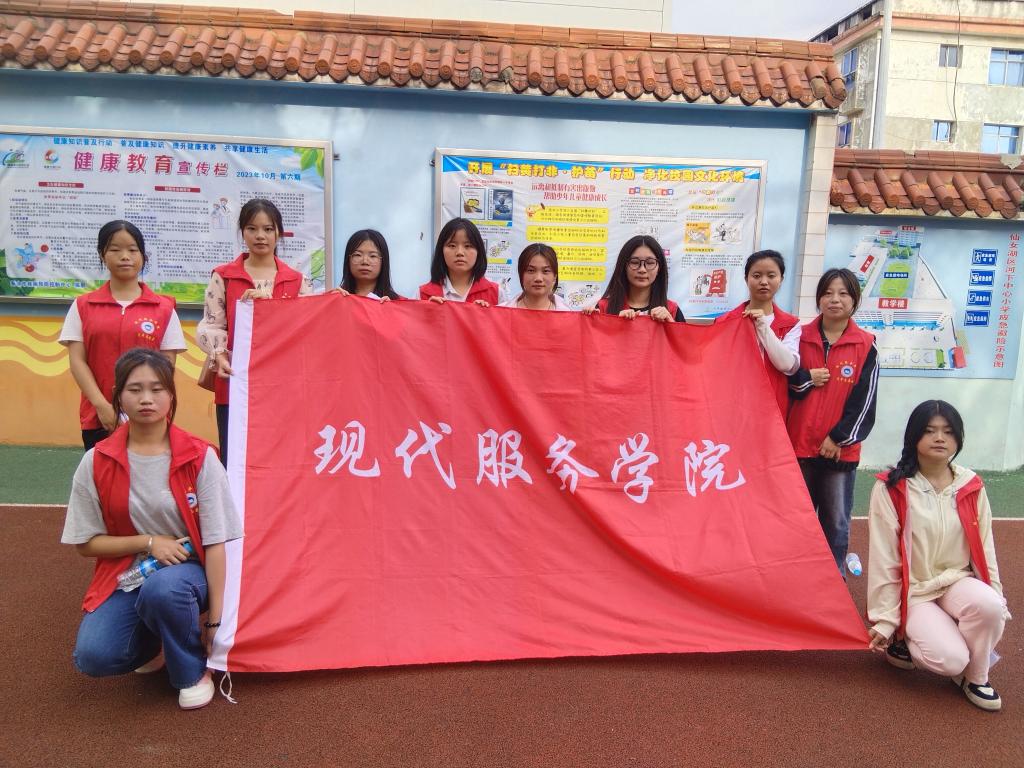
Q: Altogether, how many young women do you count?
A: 10